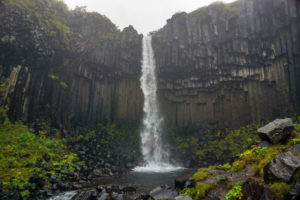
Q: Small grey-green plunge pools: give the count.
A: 1